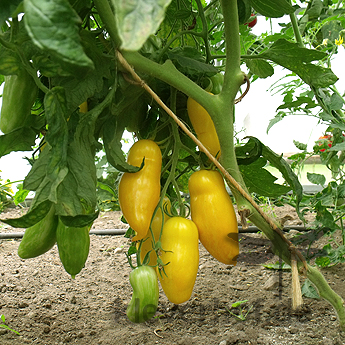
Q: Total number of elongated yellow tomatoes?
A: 5